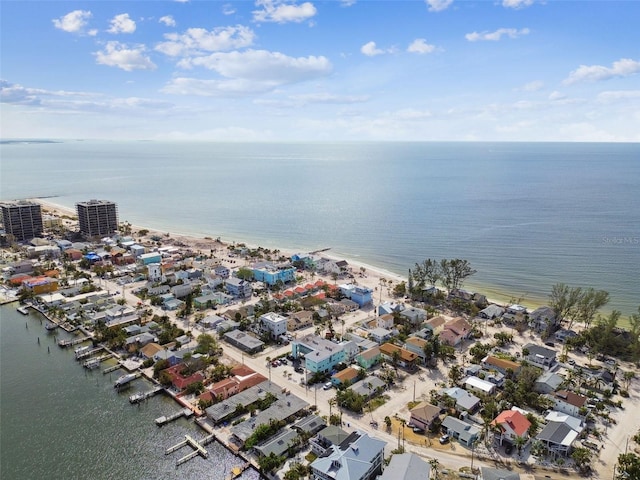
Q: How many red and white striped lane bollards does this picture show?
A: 0